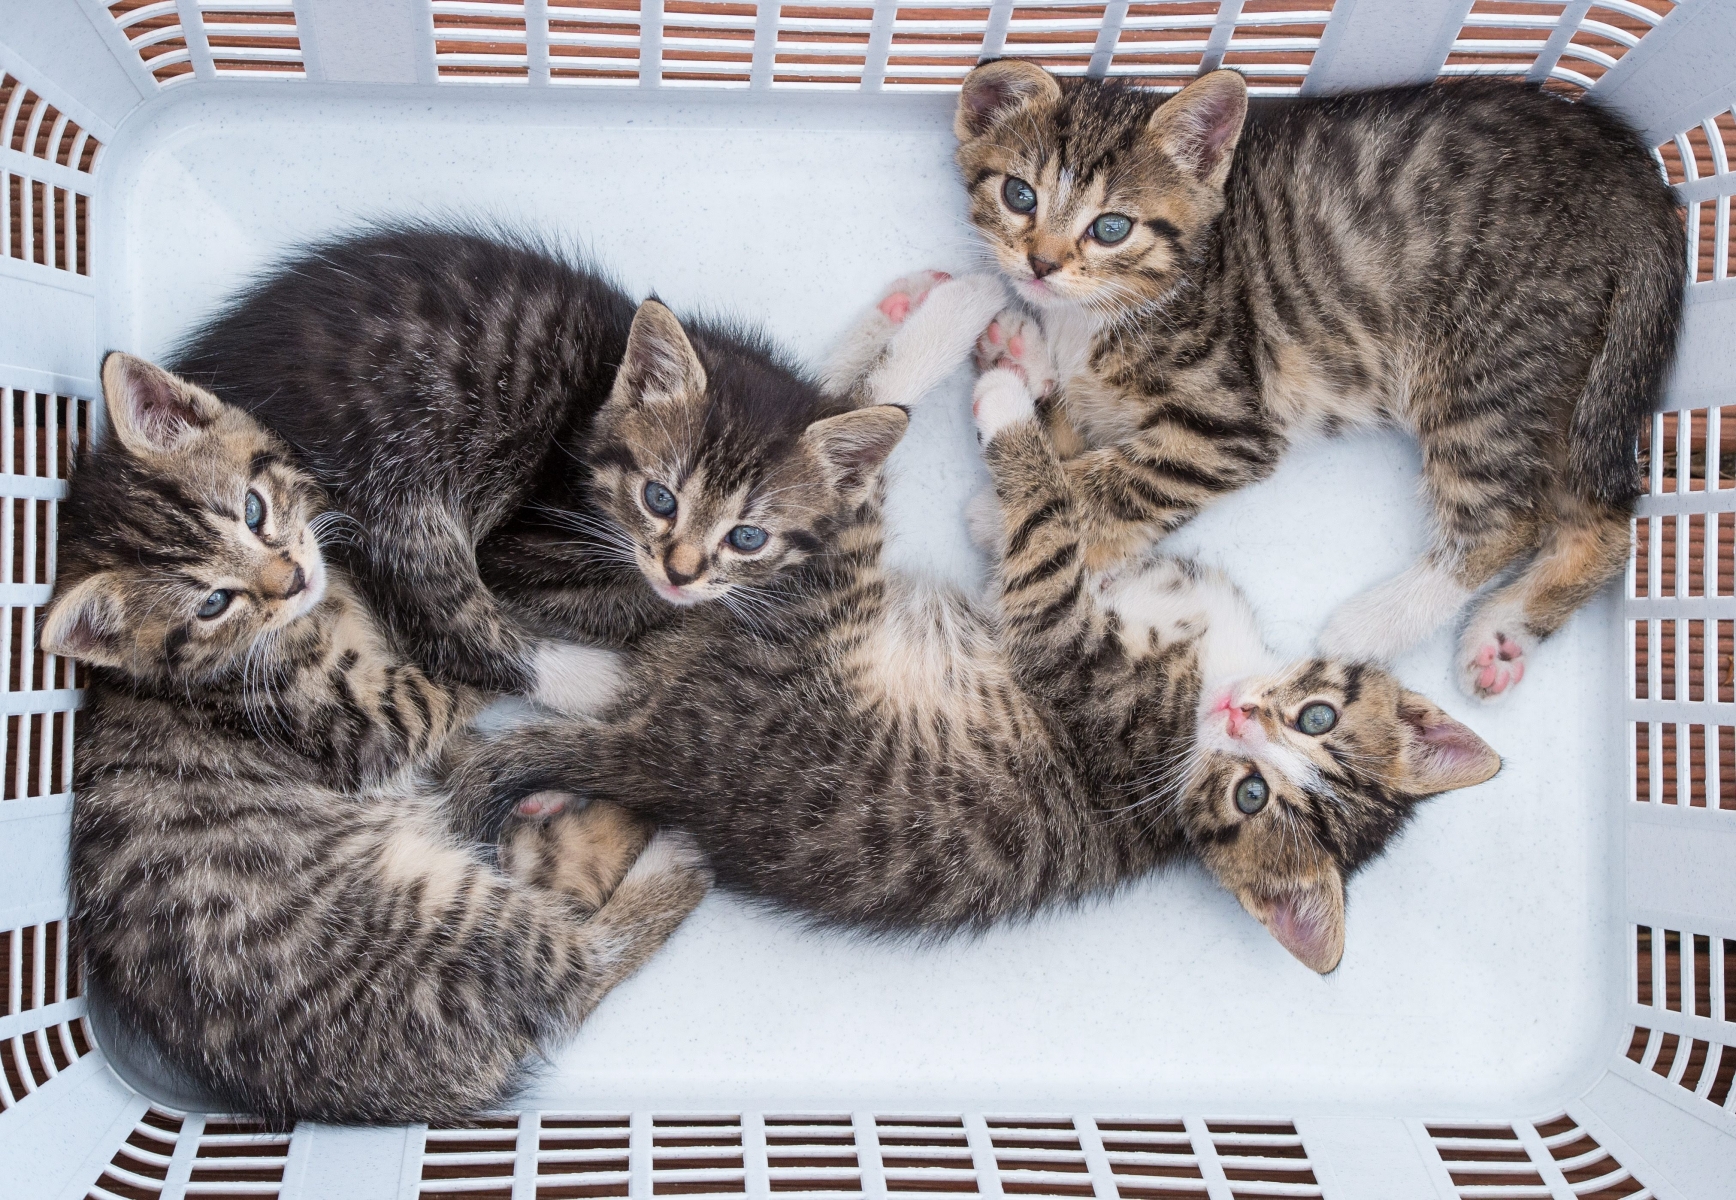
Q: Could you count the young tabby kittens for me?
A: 4